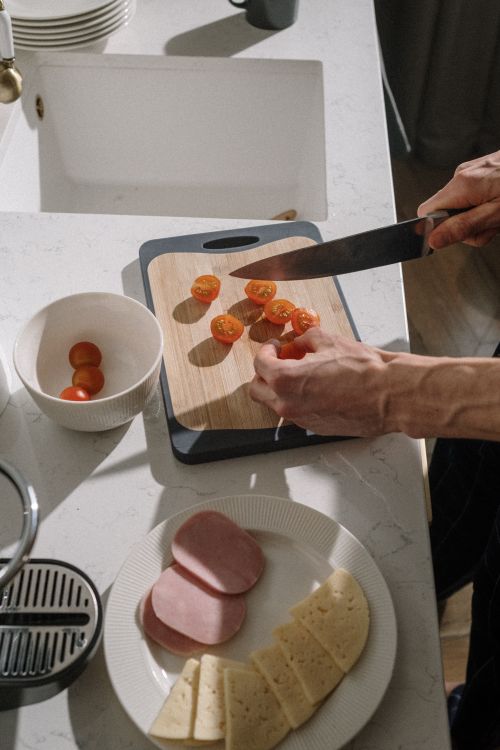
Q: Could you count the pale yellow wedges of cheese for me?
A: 6